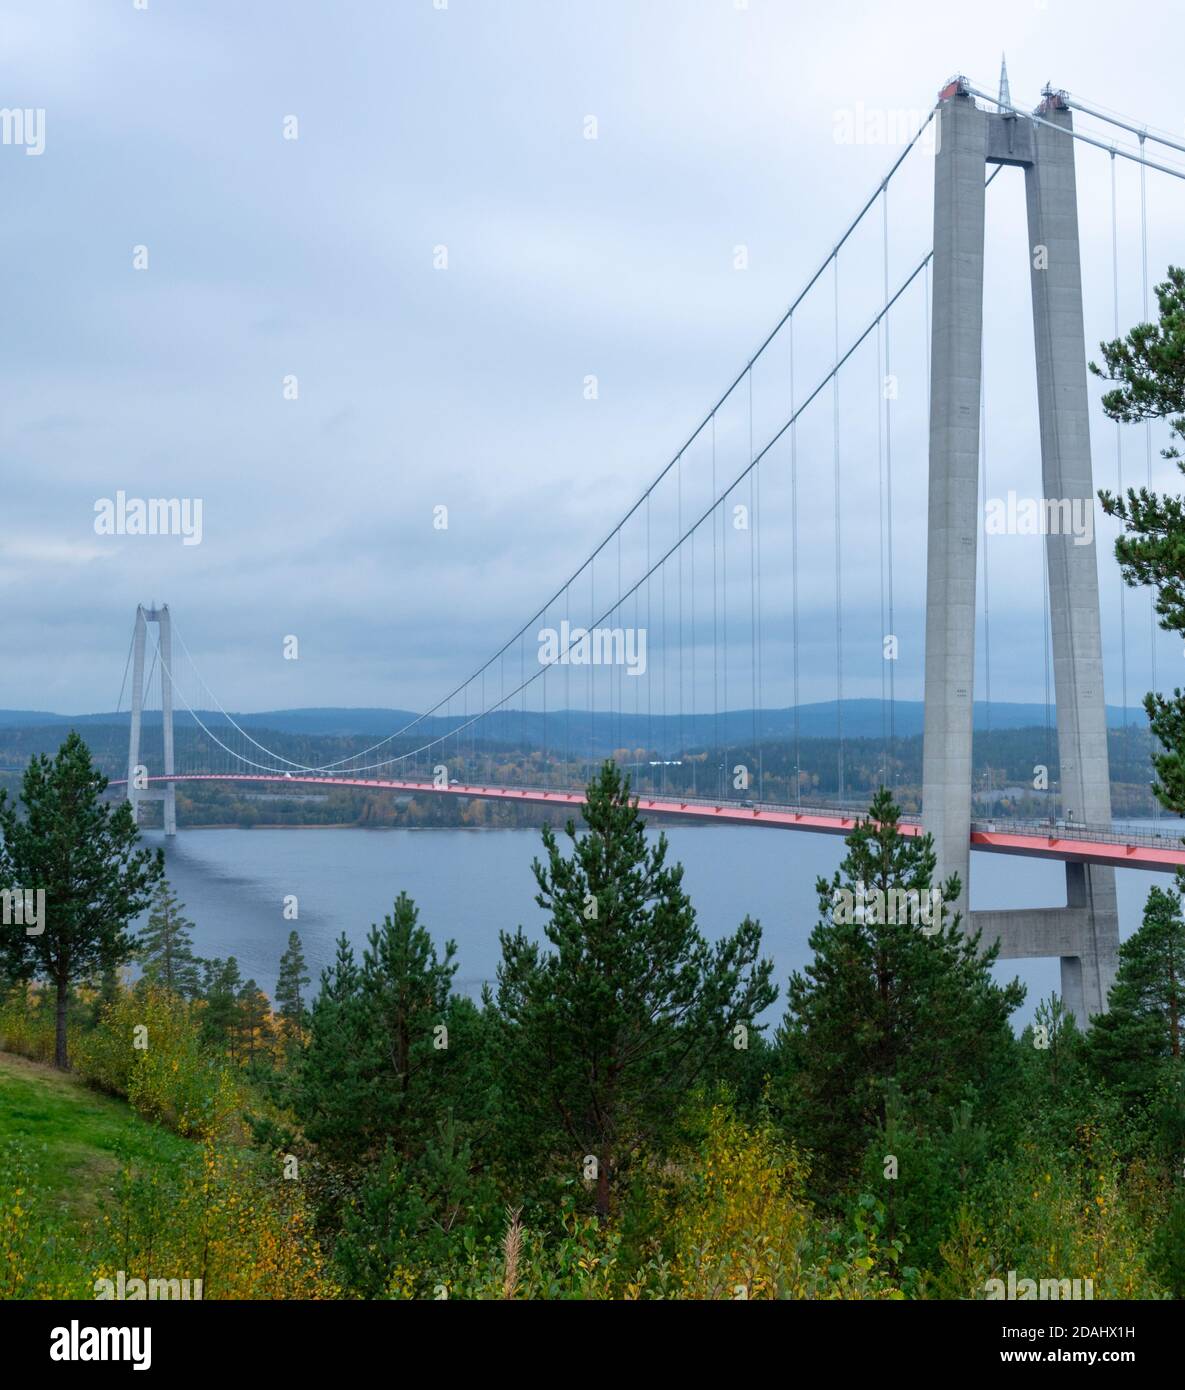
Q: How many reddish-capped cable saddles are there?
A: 2